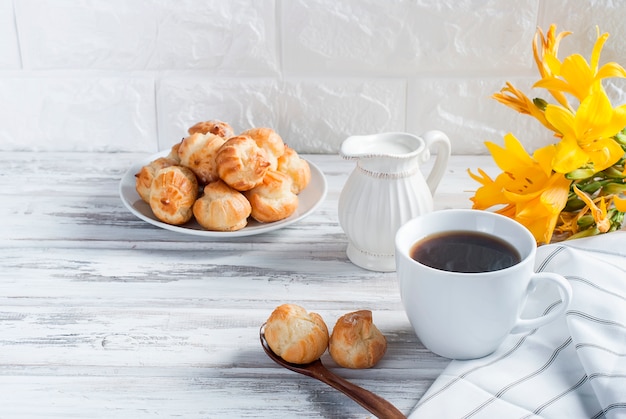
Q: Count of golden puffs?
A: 12